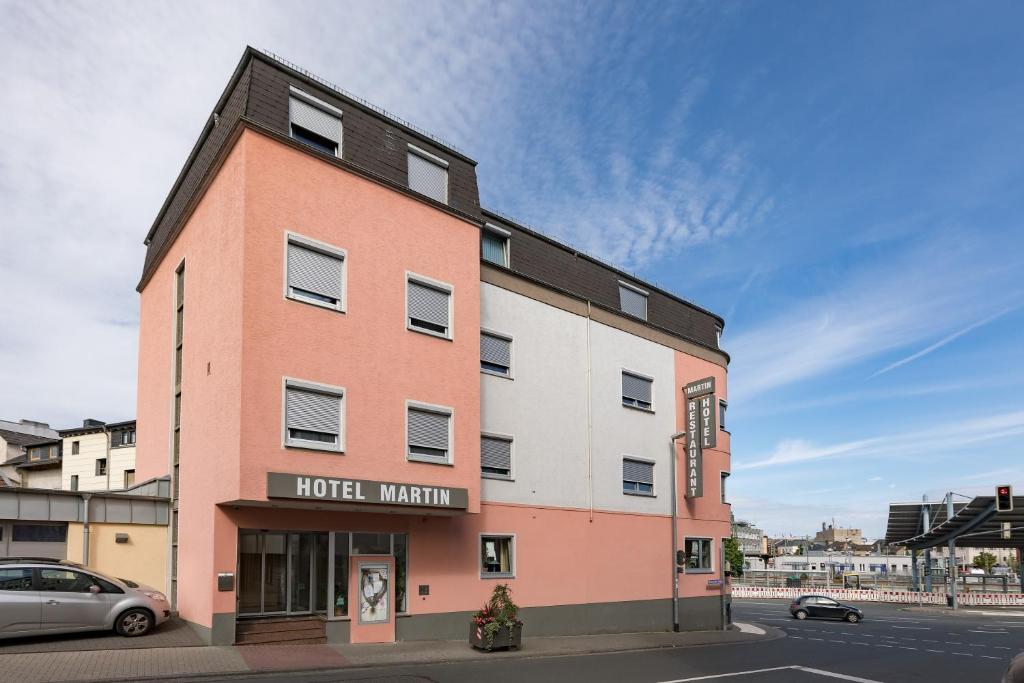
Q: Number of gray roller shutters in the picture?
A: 11